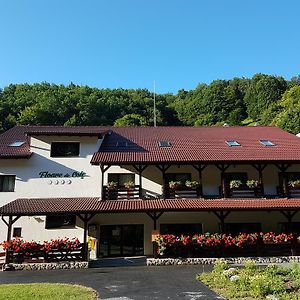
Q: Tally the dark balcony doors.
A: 4